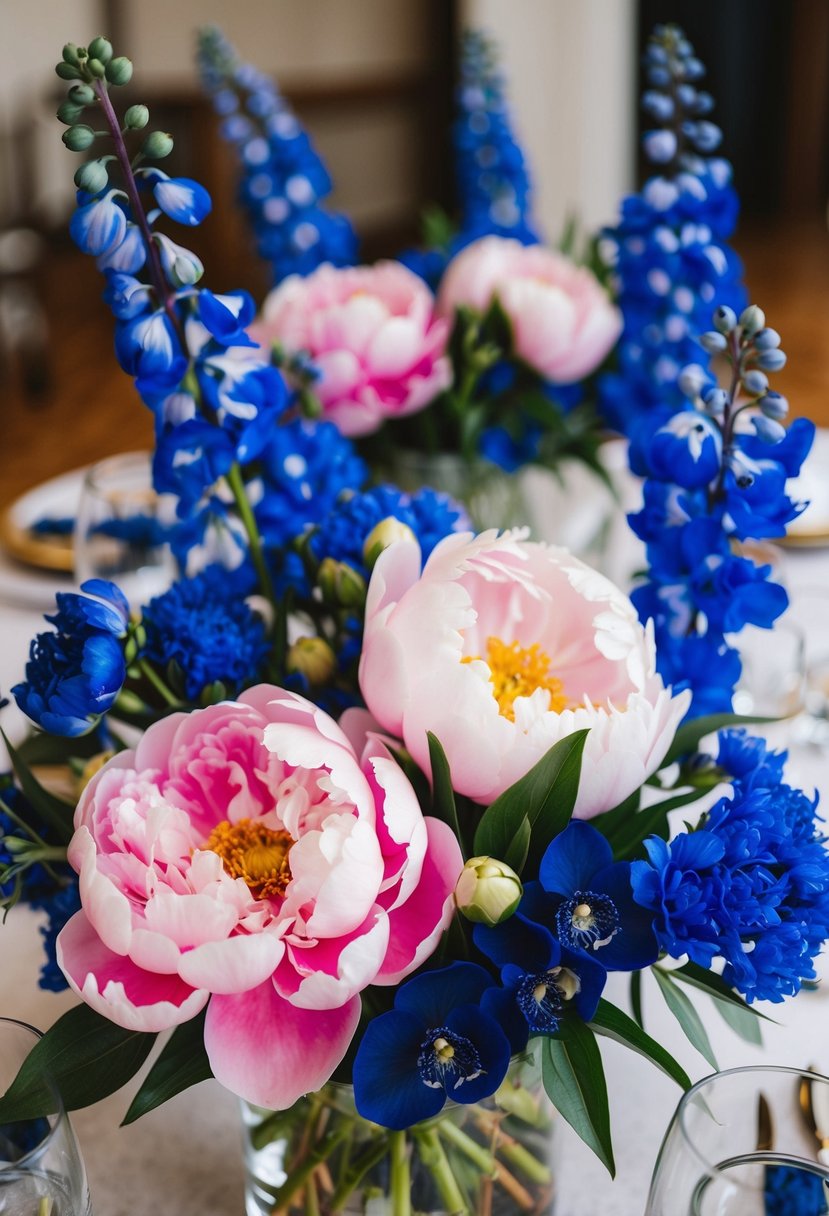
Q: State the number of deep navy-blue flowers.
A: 3